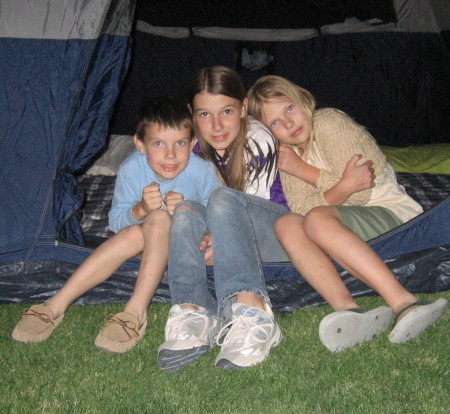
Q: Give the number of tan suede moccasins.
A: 2